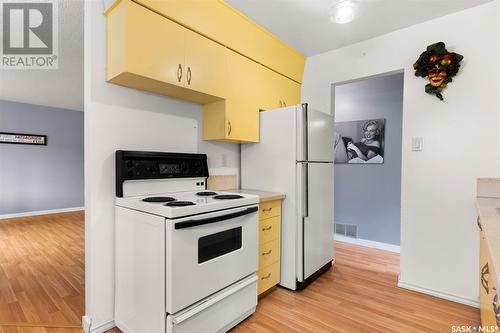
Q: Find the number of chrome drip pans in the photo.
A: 0